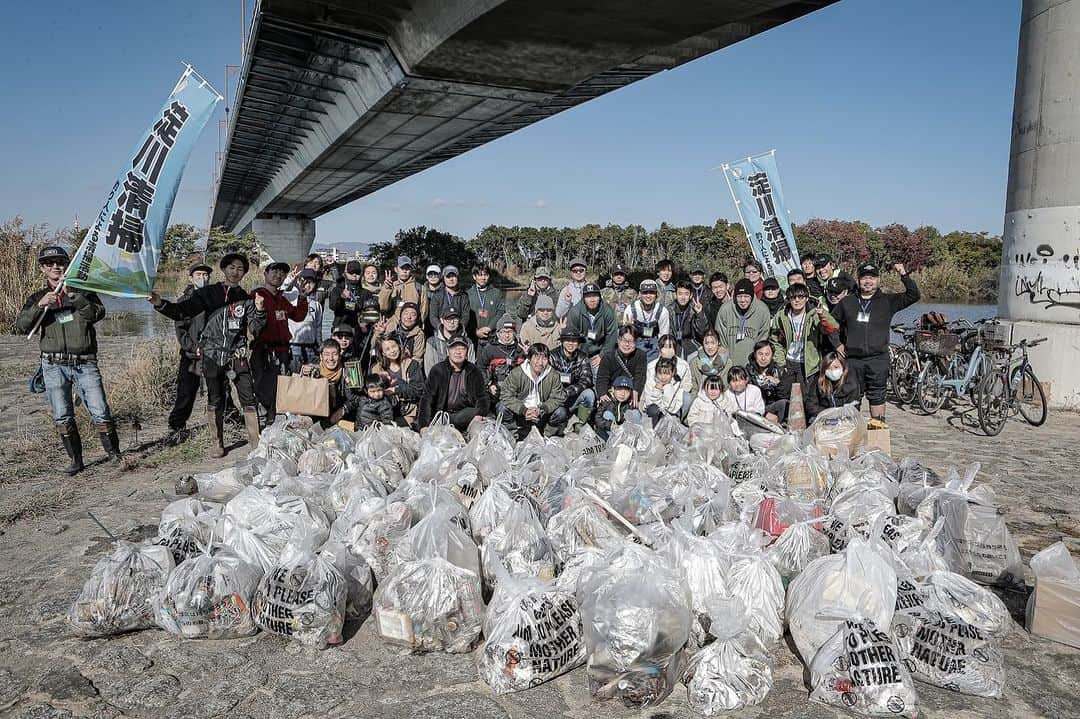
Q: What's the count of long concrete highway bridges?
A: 1